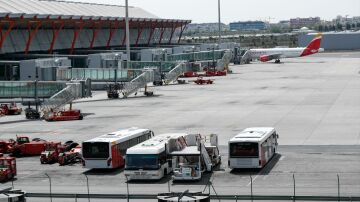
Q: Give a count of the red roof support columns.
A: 12